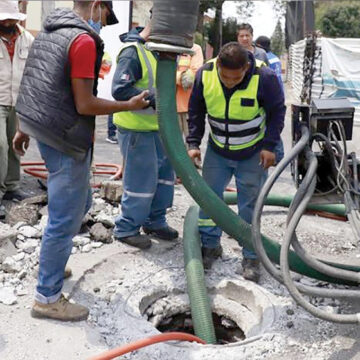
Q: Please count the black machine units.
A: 1